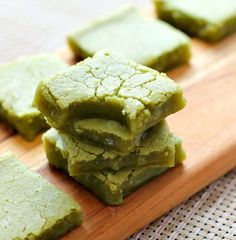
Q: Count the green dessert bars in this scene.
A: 8